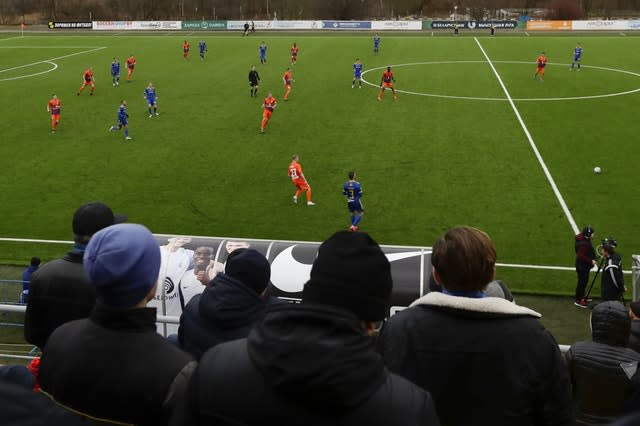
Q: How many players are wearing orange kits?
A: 10